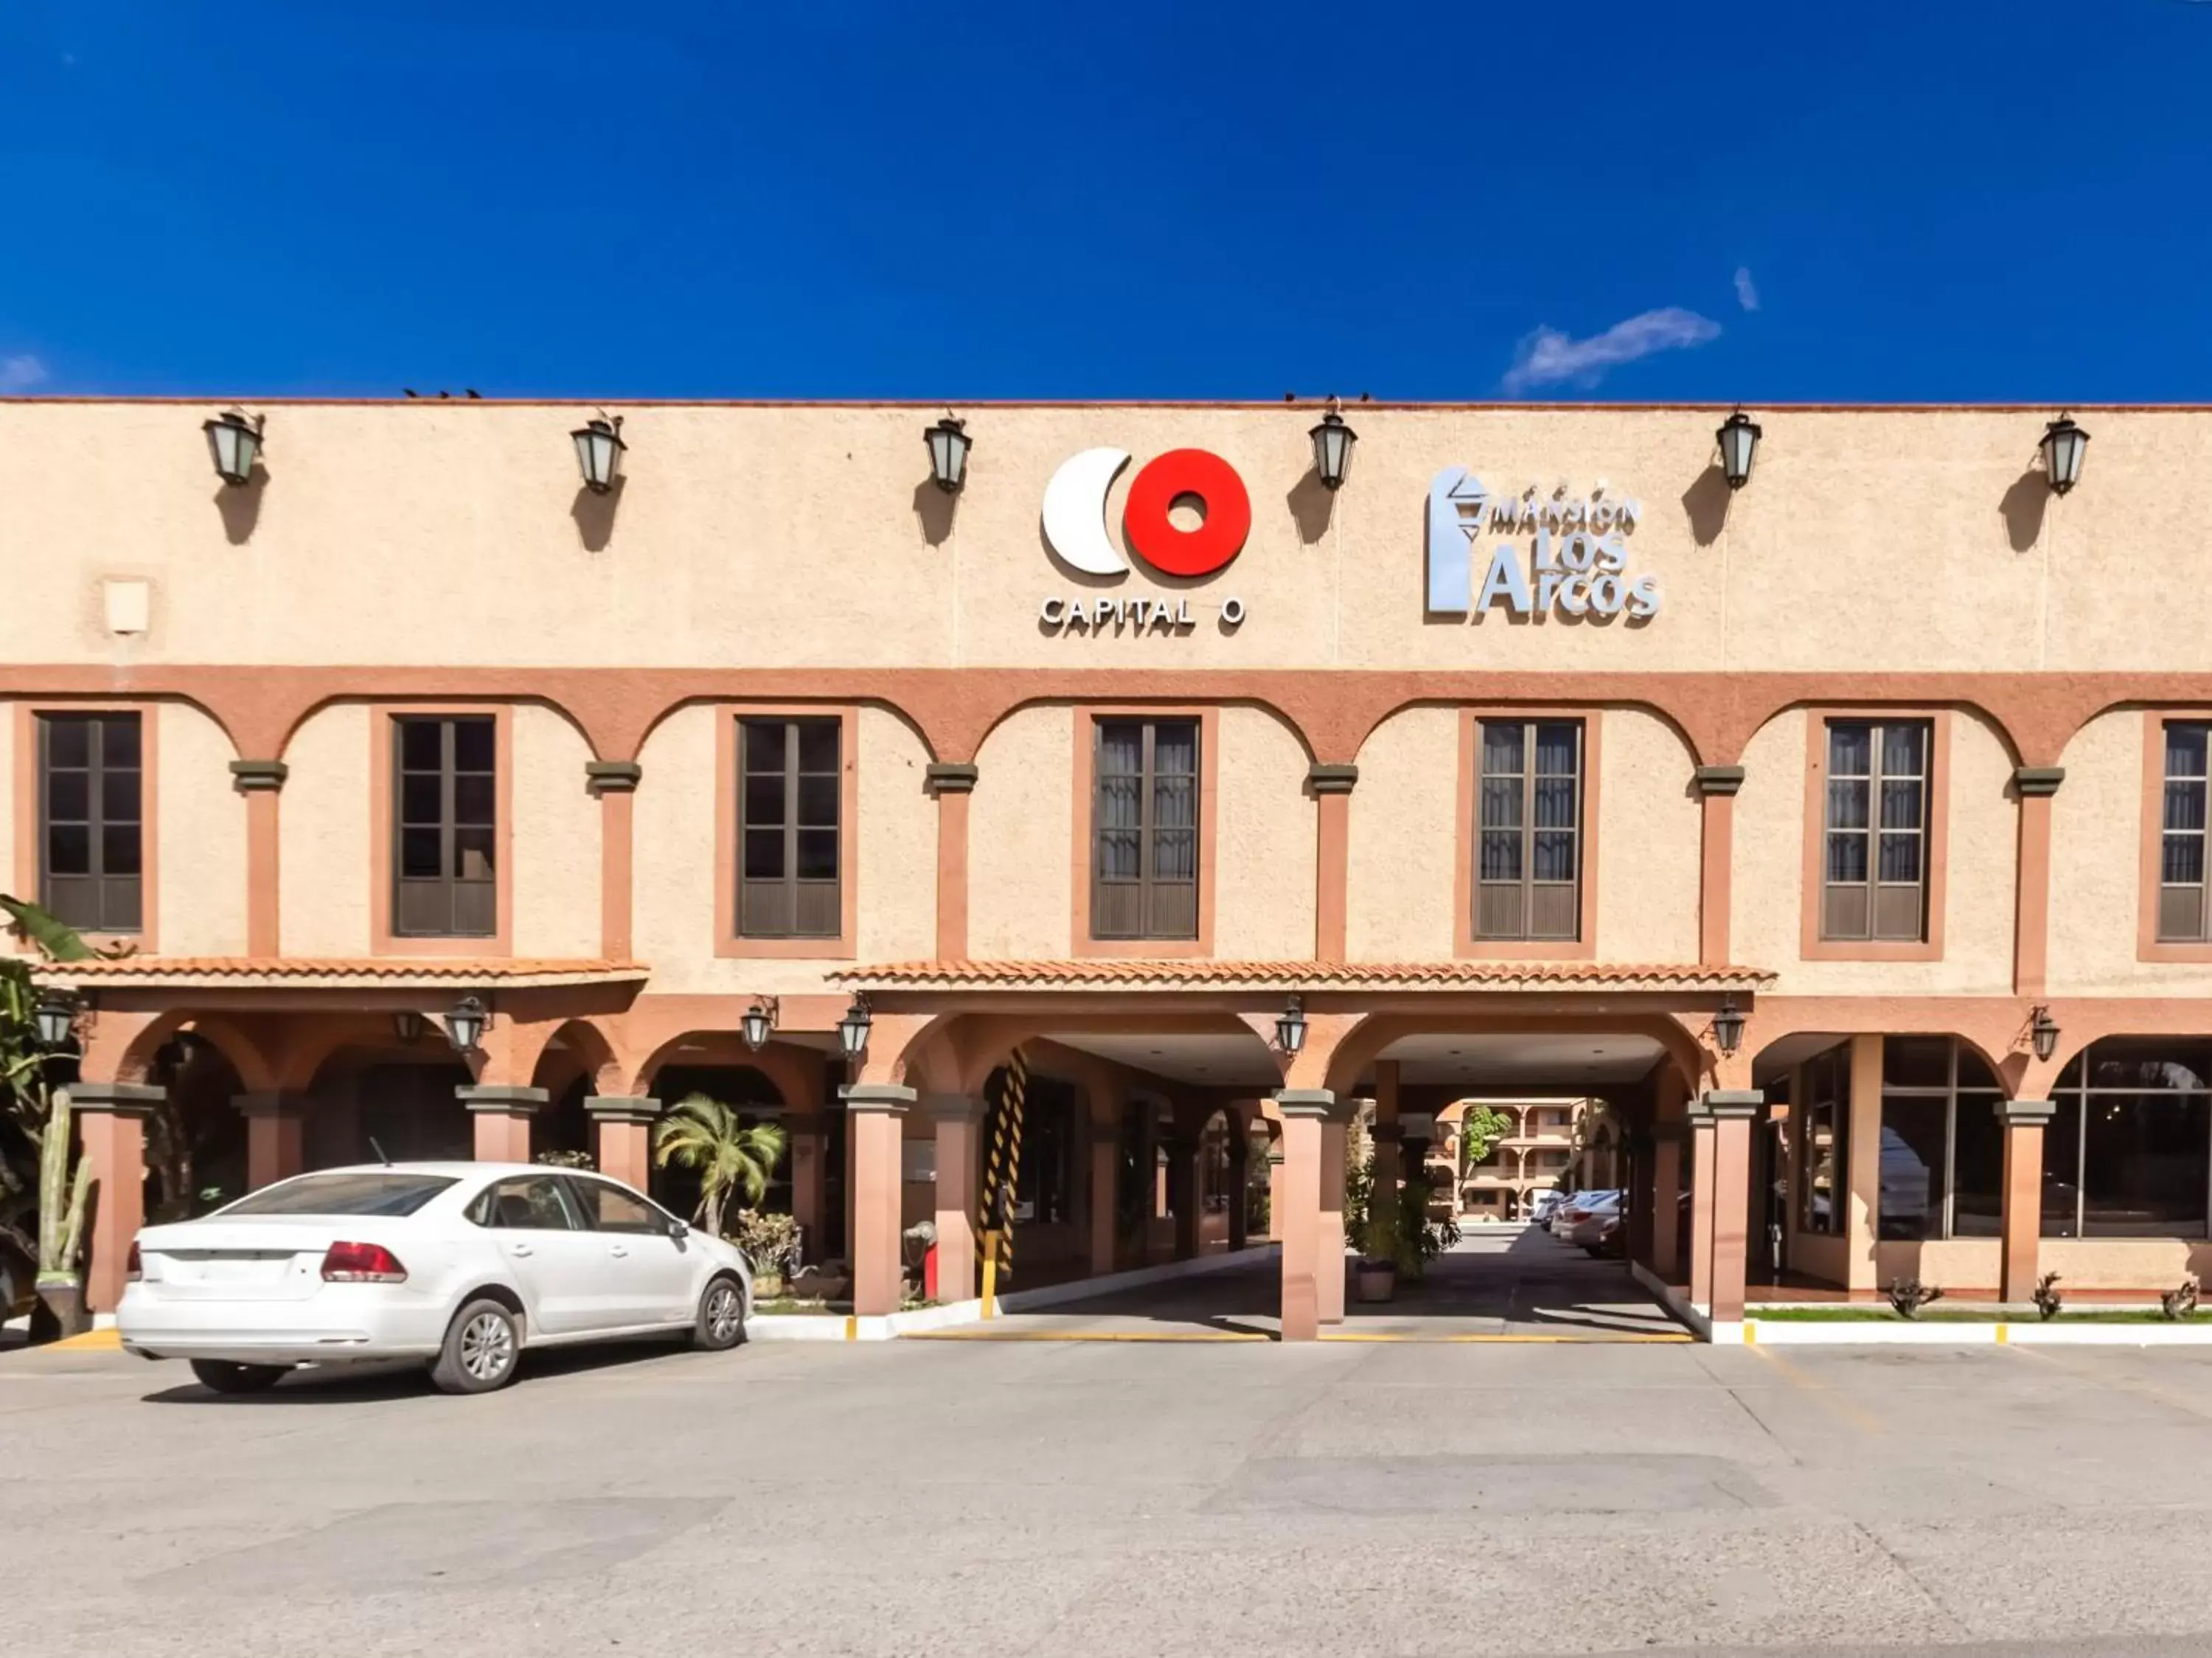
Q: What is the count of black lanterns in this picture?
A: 14